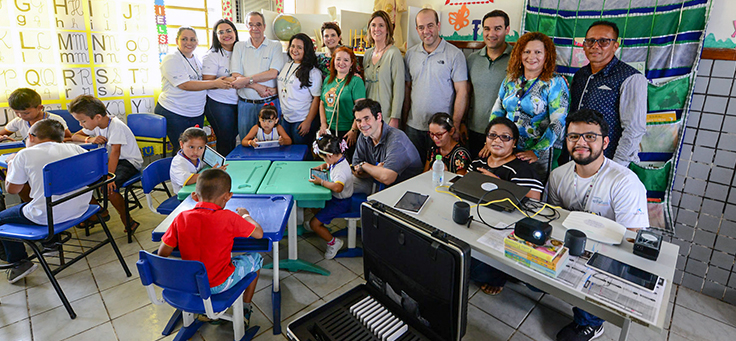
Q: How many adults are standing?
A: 11